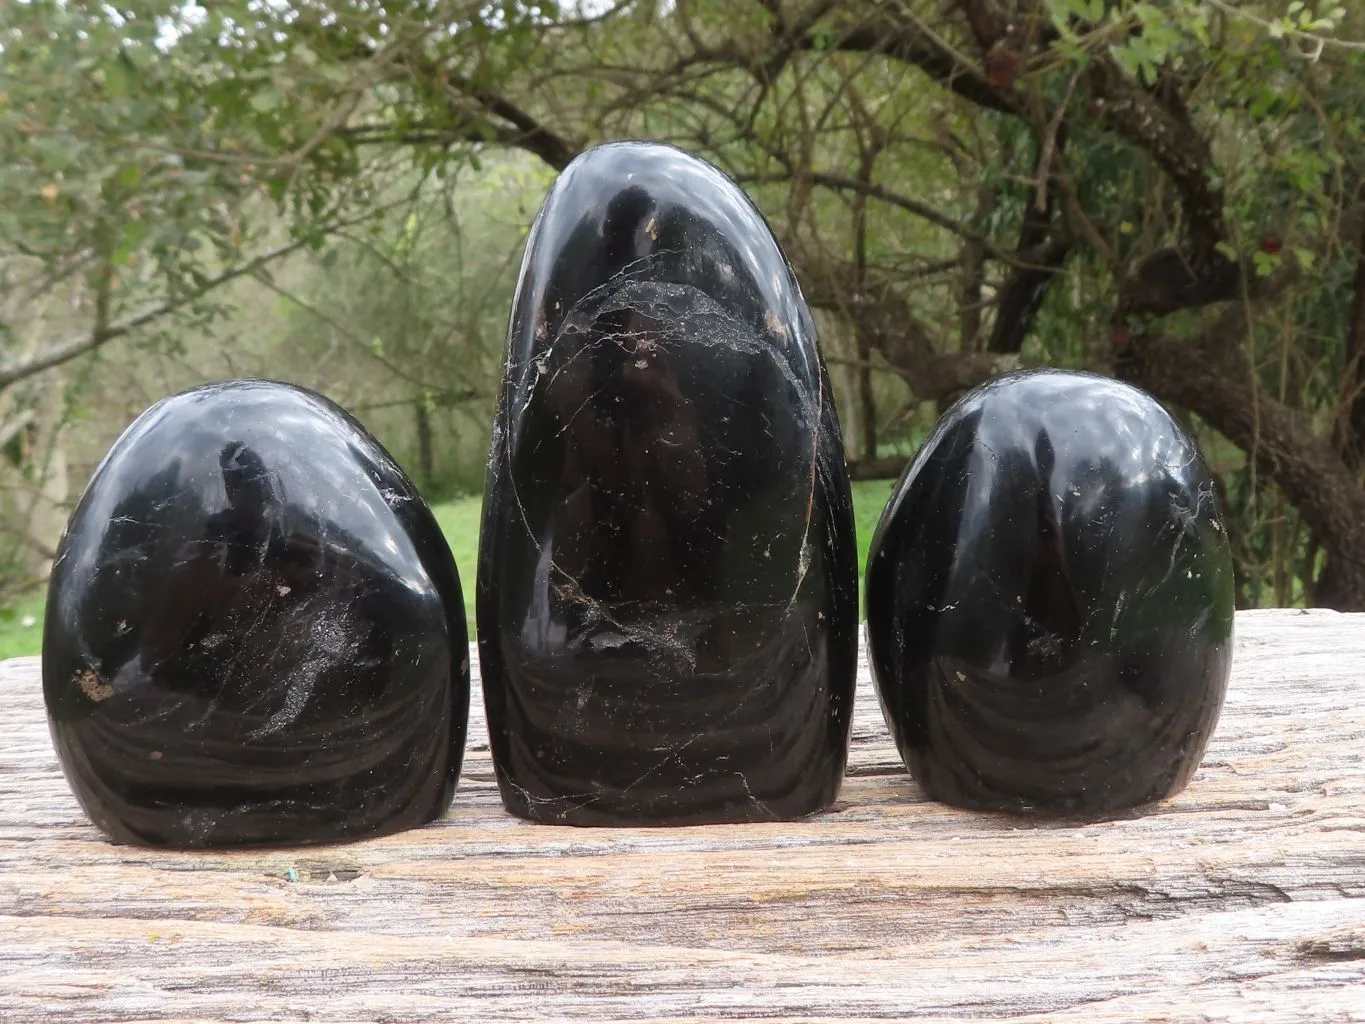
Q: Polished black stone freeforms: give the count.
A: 3